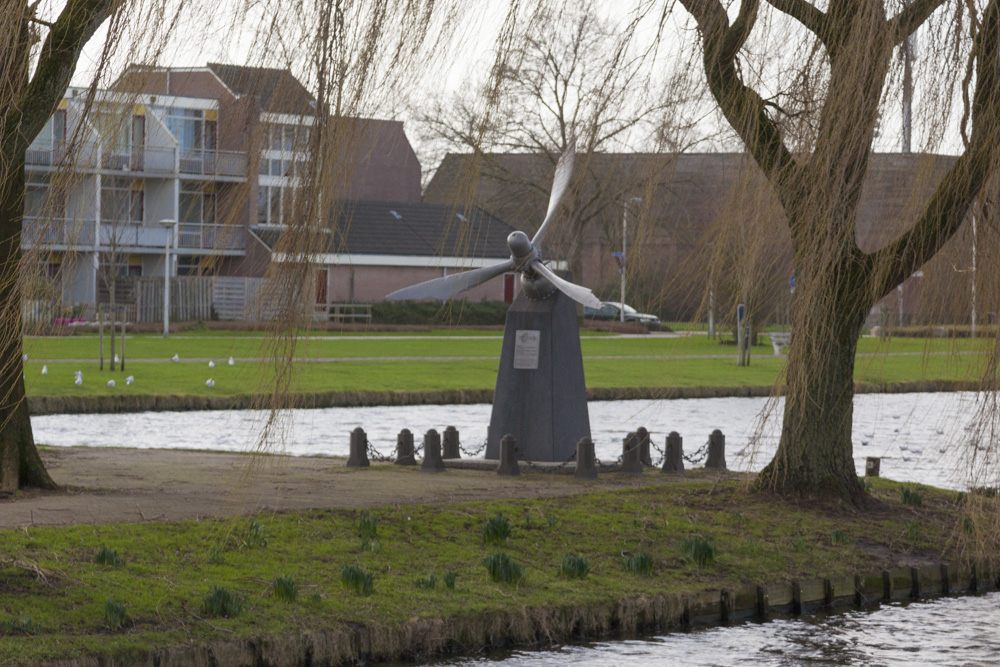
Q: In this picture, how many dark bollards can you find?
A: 10